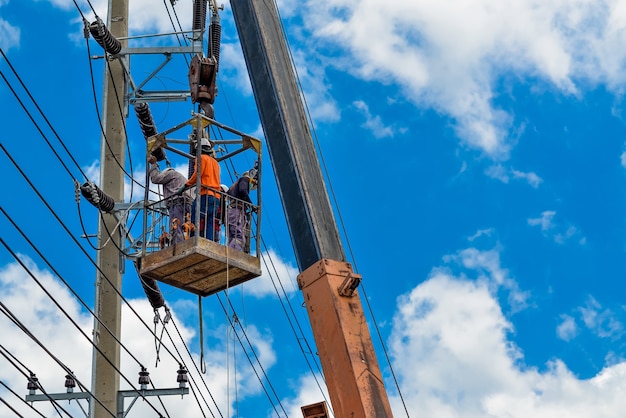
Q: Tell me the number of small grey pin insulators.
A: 4